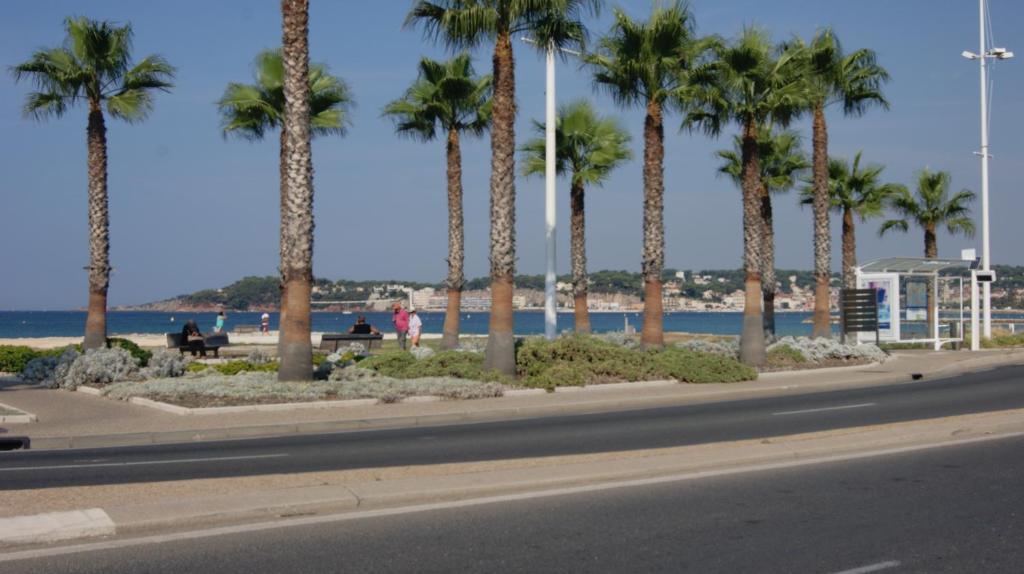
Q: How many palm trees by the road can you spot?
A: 12